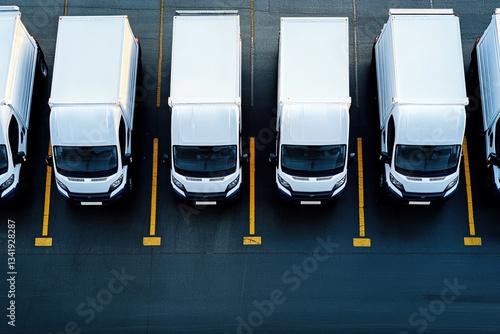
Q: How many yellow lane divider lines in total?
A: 5